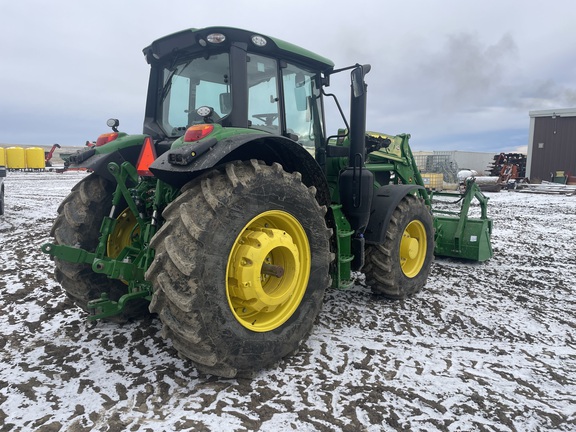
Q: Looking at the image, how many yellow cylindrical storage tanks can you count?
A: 3